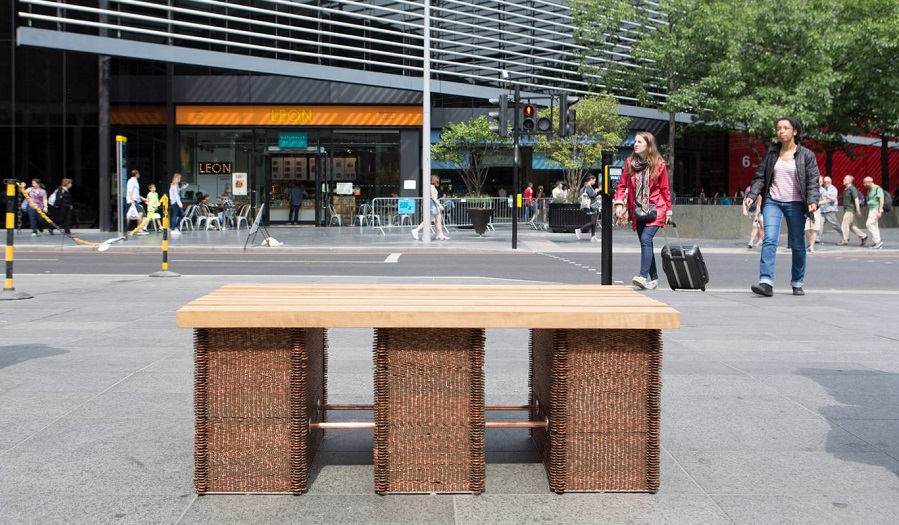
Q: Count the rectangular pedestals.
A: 3